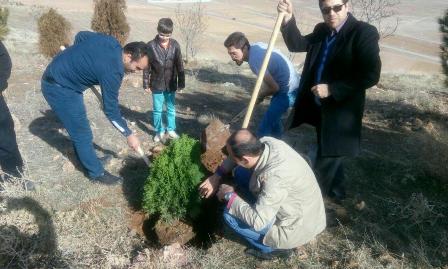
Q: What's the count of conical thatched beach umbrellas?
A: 0